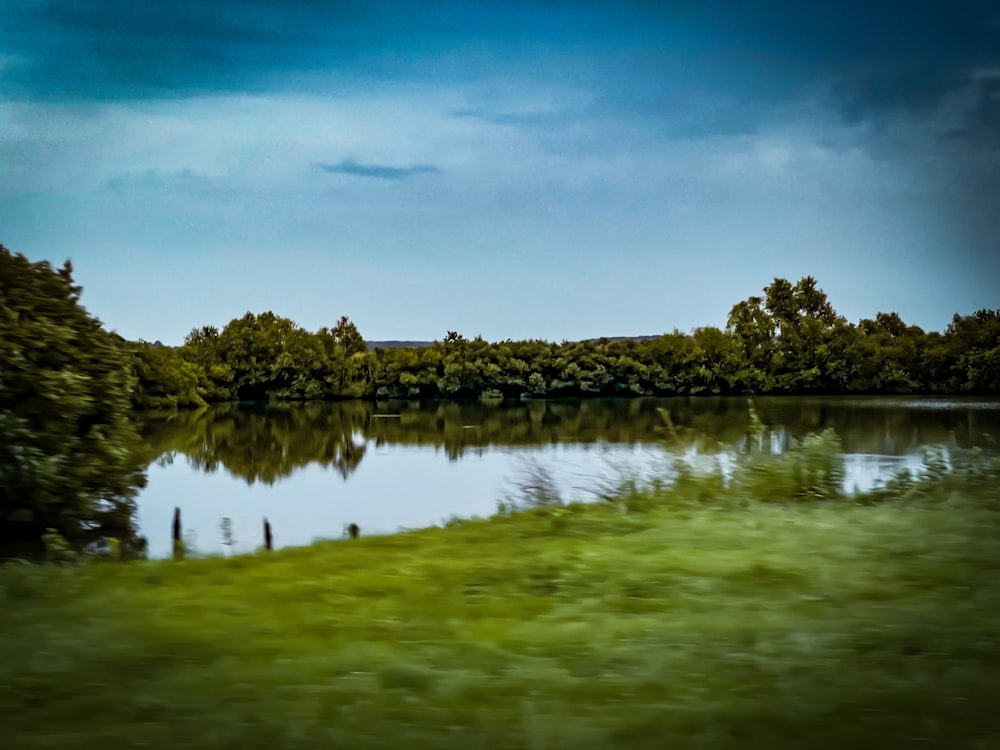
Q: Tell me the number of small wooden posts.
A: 3